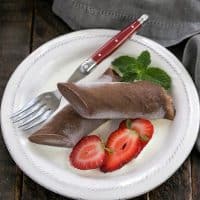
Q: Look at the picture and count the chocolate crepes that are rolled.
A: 2